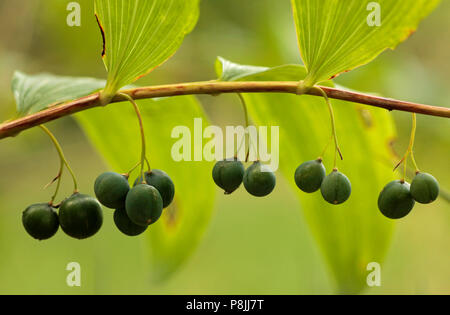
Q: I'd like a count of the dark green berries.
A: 12